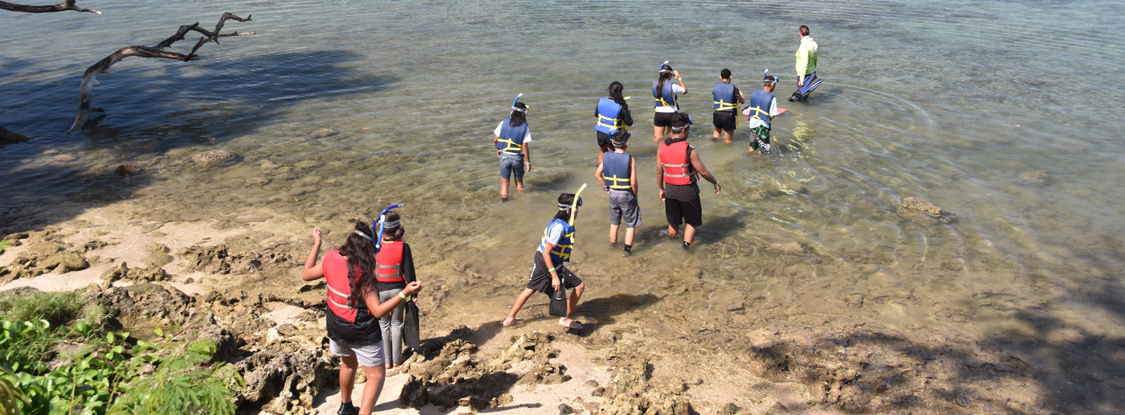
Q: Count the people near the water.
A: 11